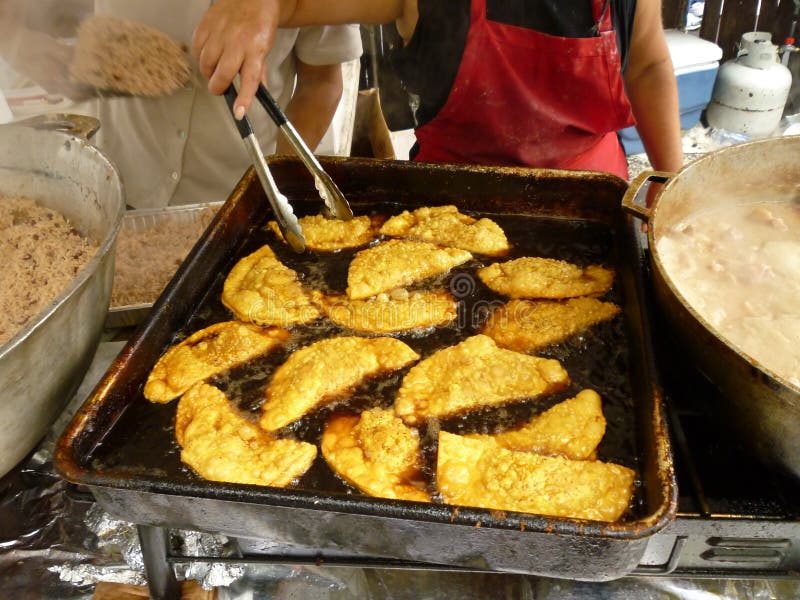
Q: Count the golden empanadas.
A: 14